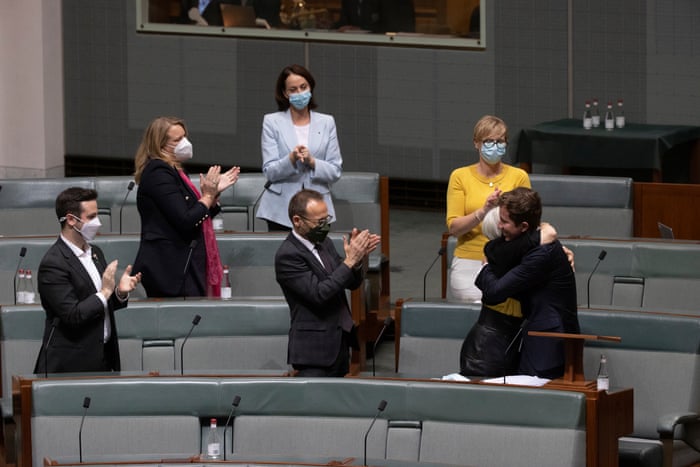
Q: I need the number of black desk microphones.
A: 13